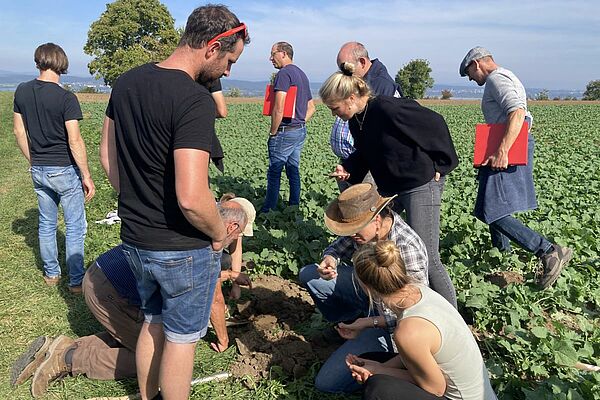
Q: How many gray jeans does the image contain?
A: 1